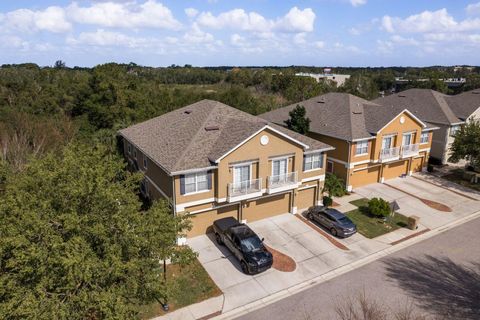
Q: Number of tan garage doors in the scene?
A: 6